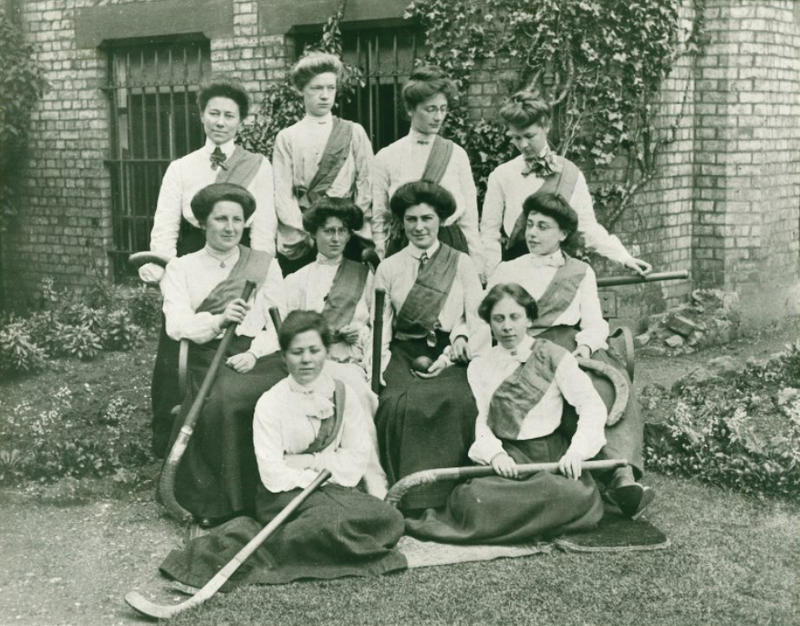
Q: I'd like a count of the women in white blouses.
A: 10